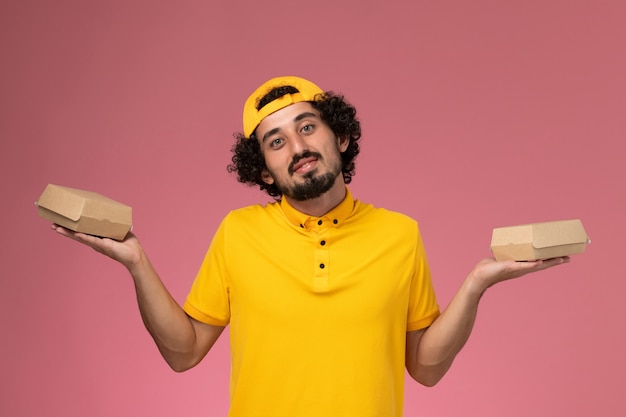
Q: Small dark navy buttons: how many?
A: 5